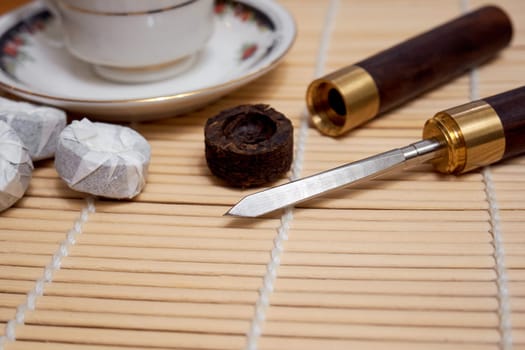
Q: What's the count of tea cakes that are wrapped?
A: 3